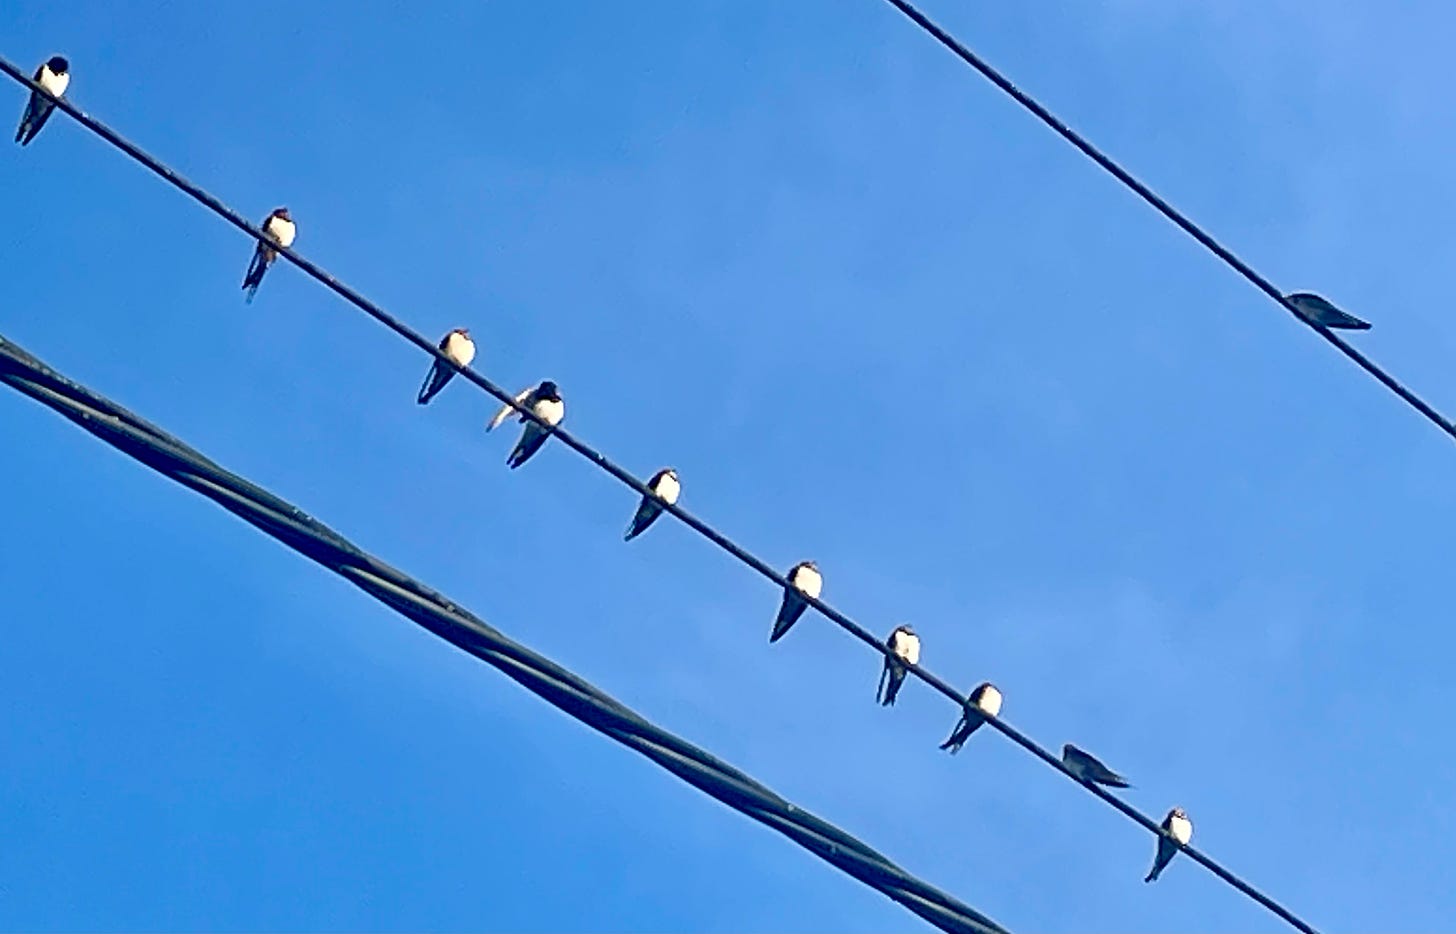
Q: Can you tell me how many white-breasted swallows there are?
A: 9